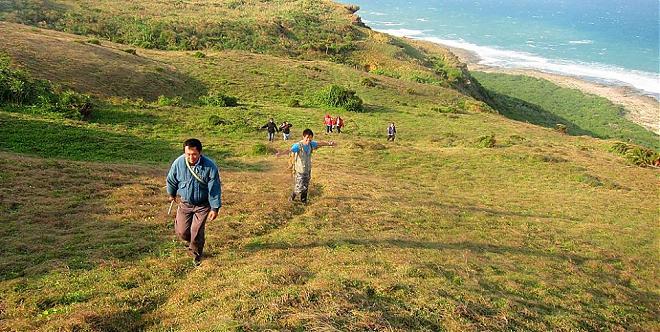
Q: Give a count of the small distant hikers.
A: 5